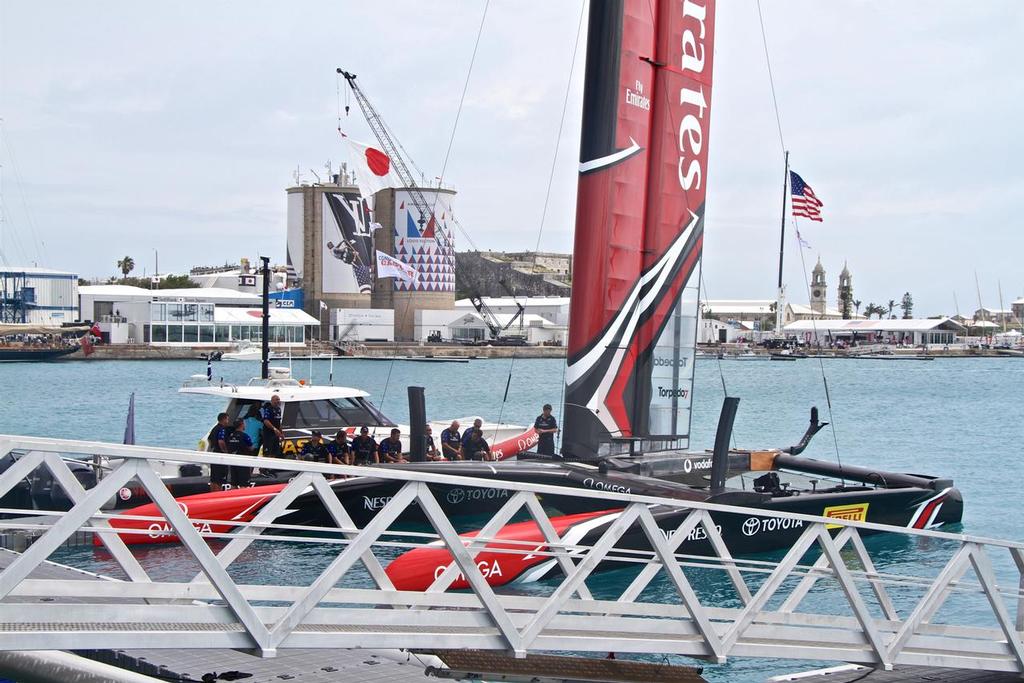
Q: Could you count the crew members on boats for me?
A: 13